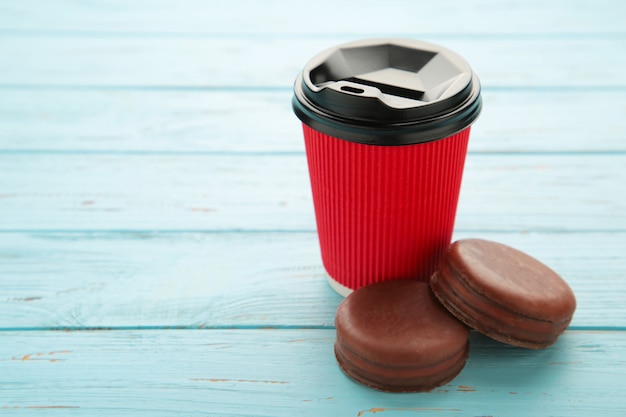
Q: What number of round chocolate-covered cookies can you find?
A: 2